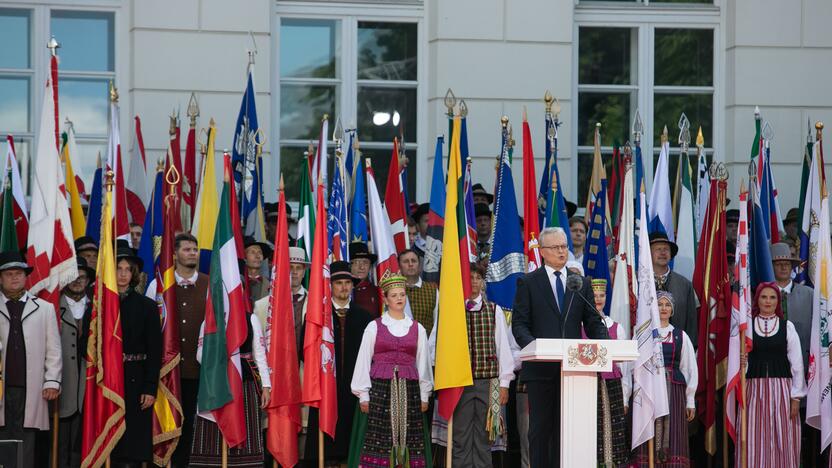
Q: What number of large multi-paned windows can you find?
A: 3